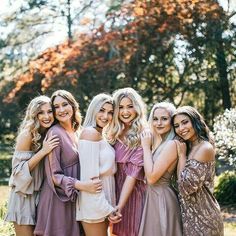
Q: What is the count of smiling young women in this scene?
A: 6